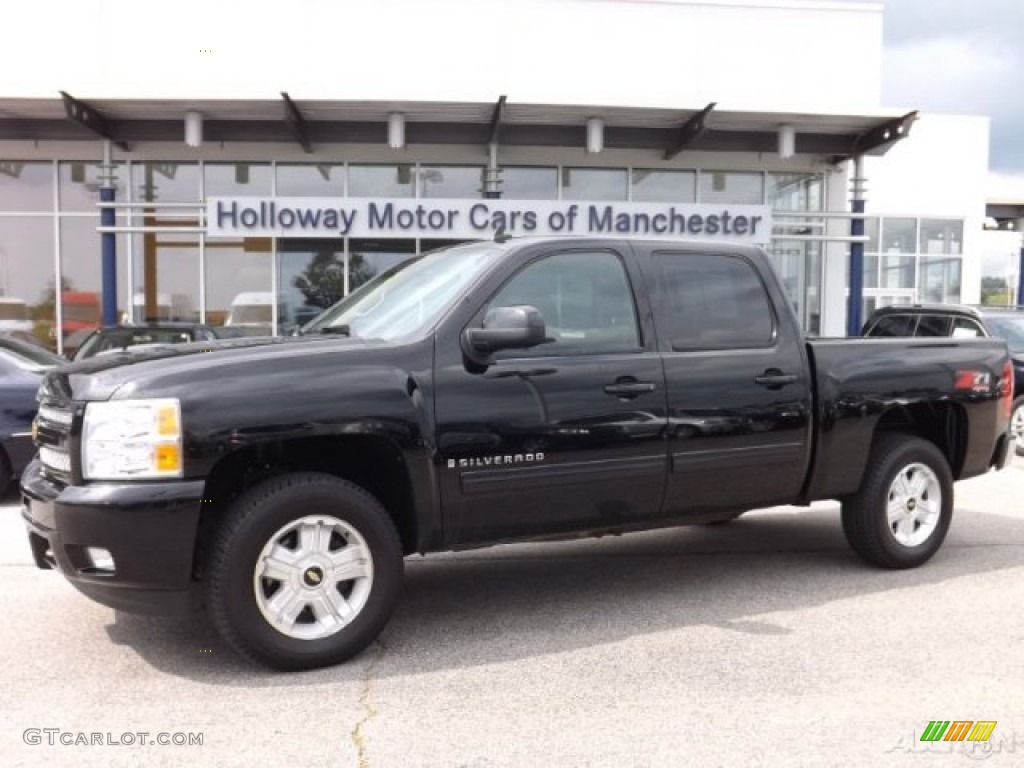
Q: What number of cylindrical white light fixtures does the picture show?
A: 4